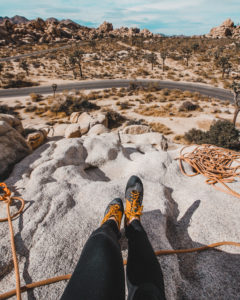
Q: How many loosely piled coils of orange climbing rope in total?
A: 1